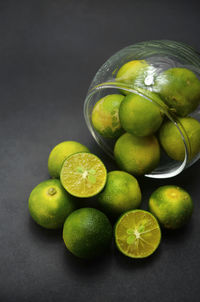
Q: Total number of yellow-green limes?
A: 13